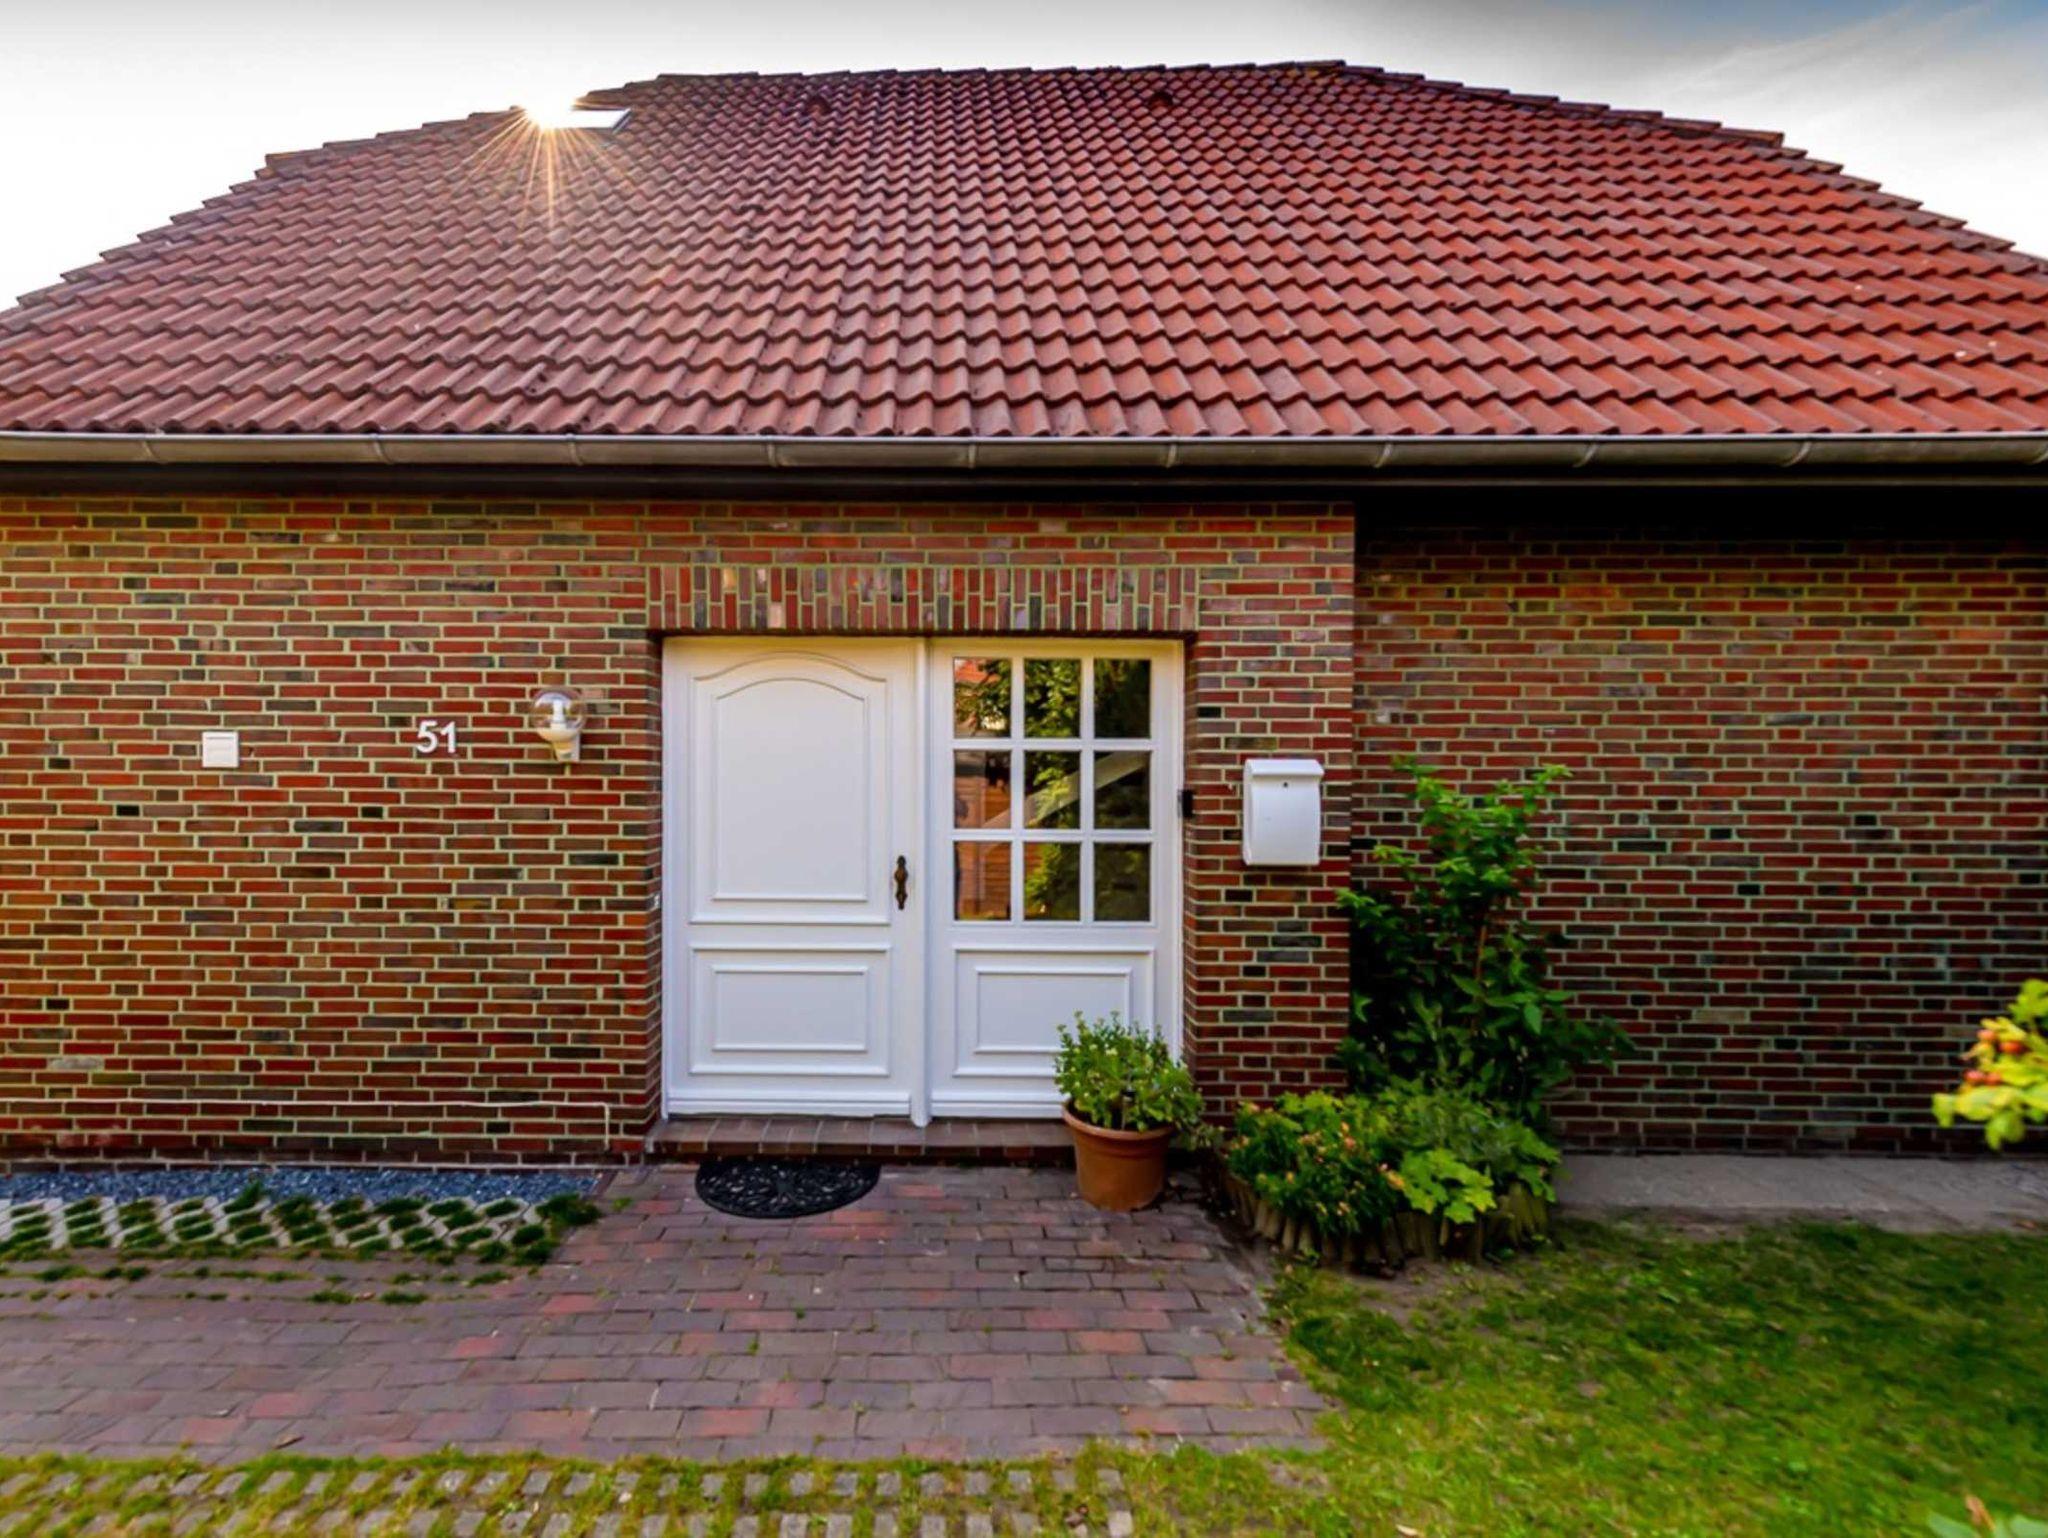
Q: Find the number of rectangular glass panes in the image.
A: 9